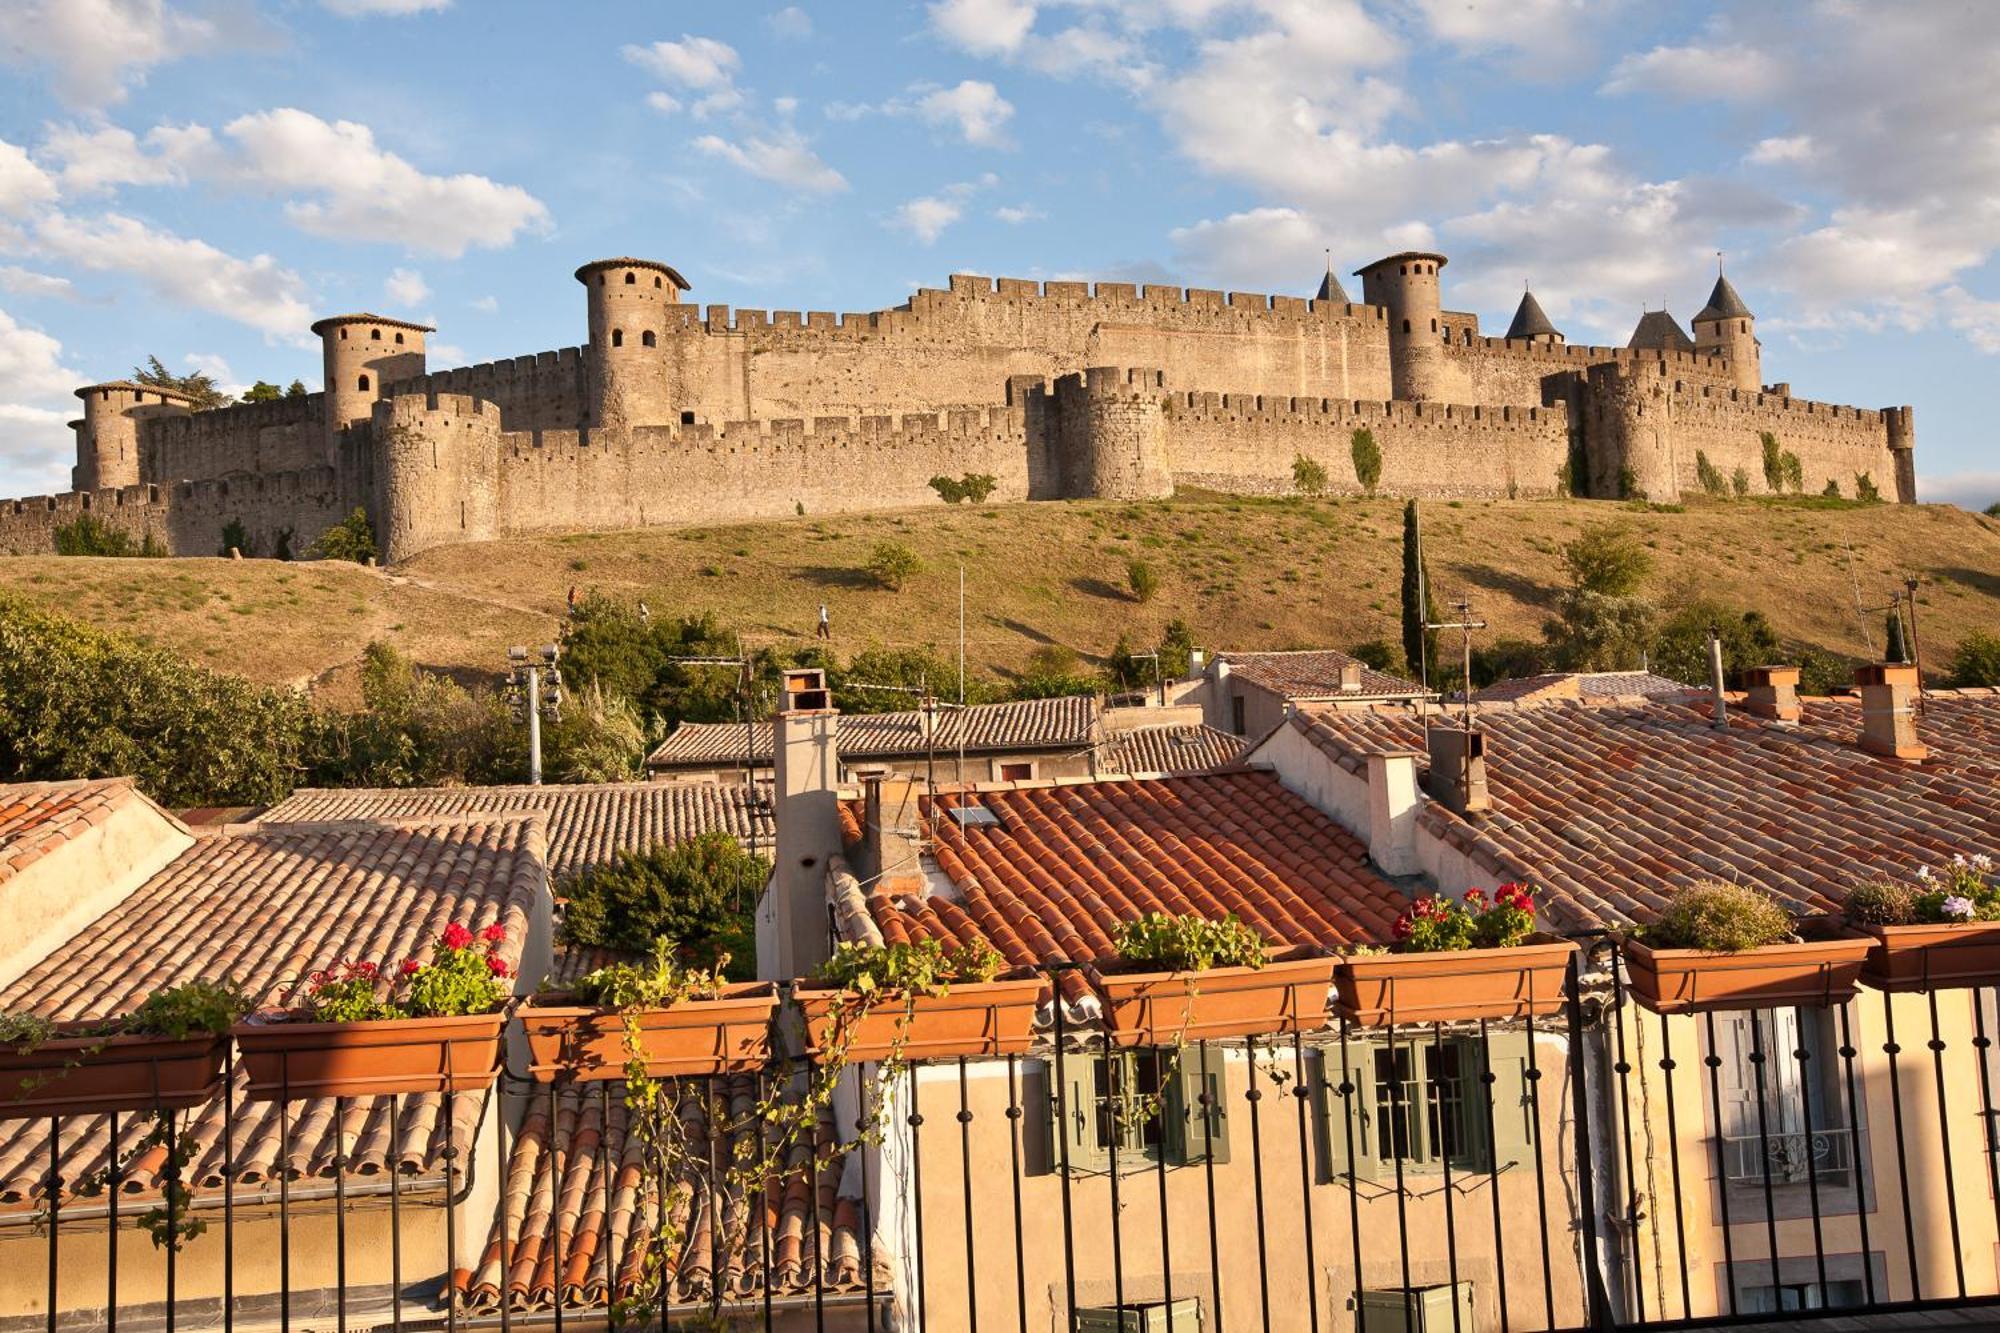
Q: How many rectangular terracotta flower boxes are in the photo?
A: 8